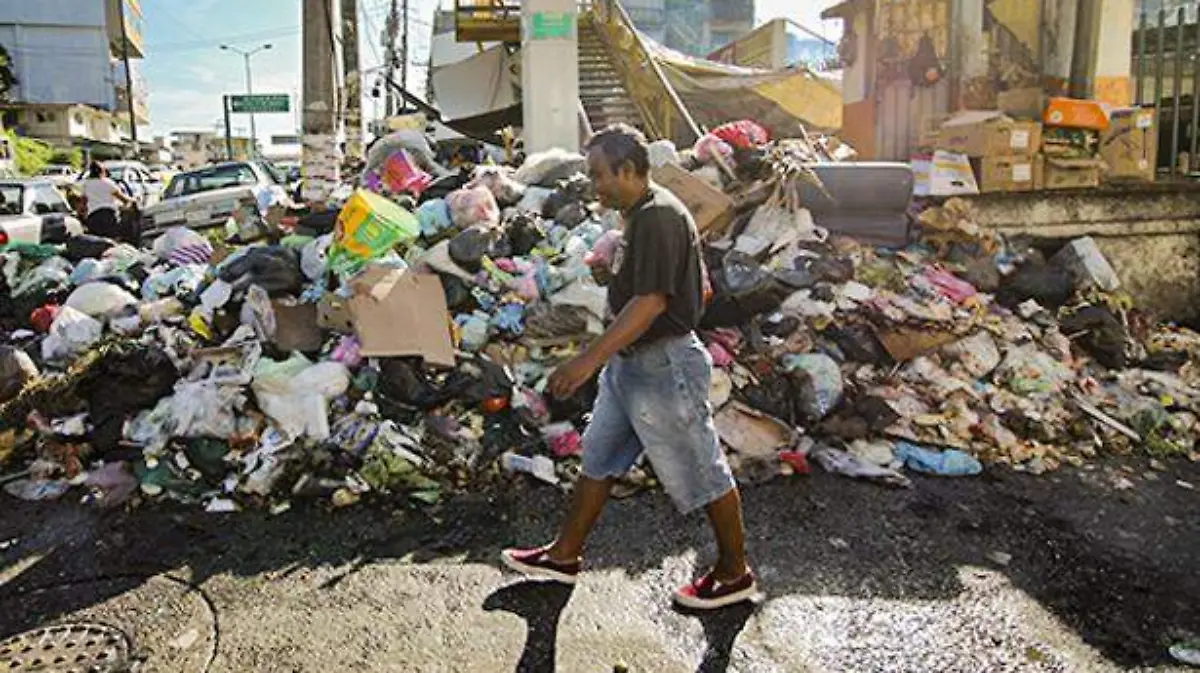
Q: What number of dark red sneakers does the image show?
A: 2